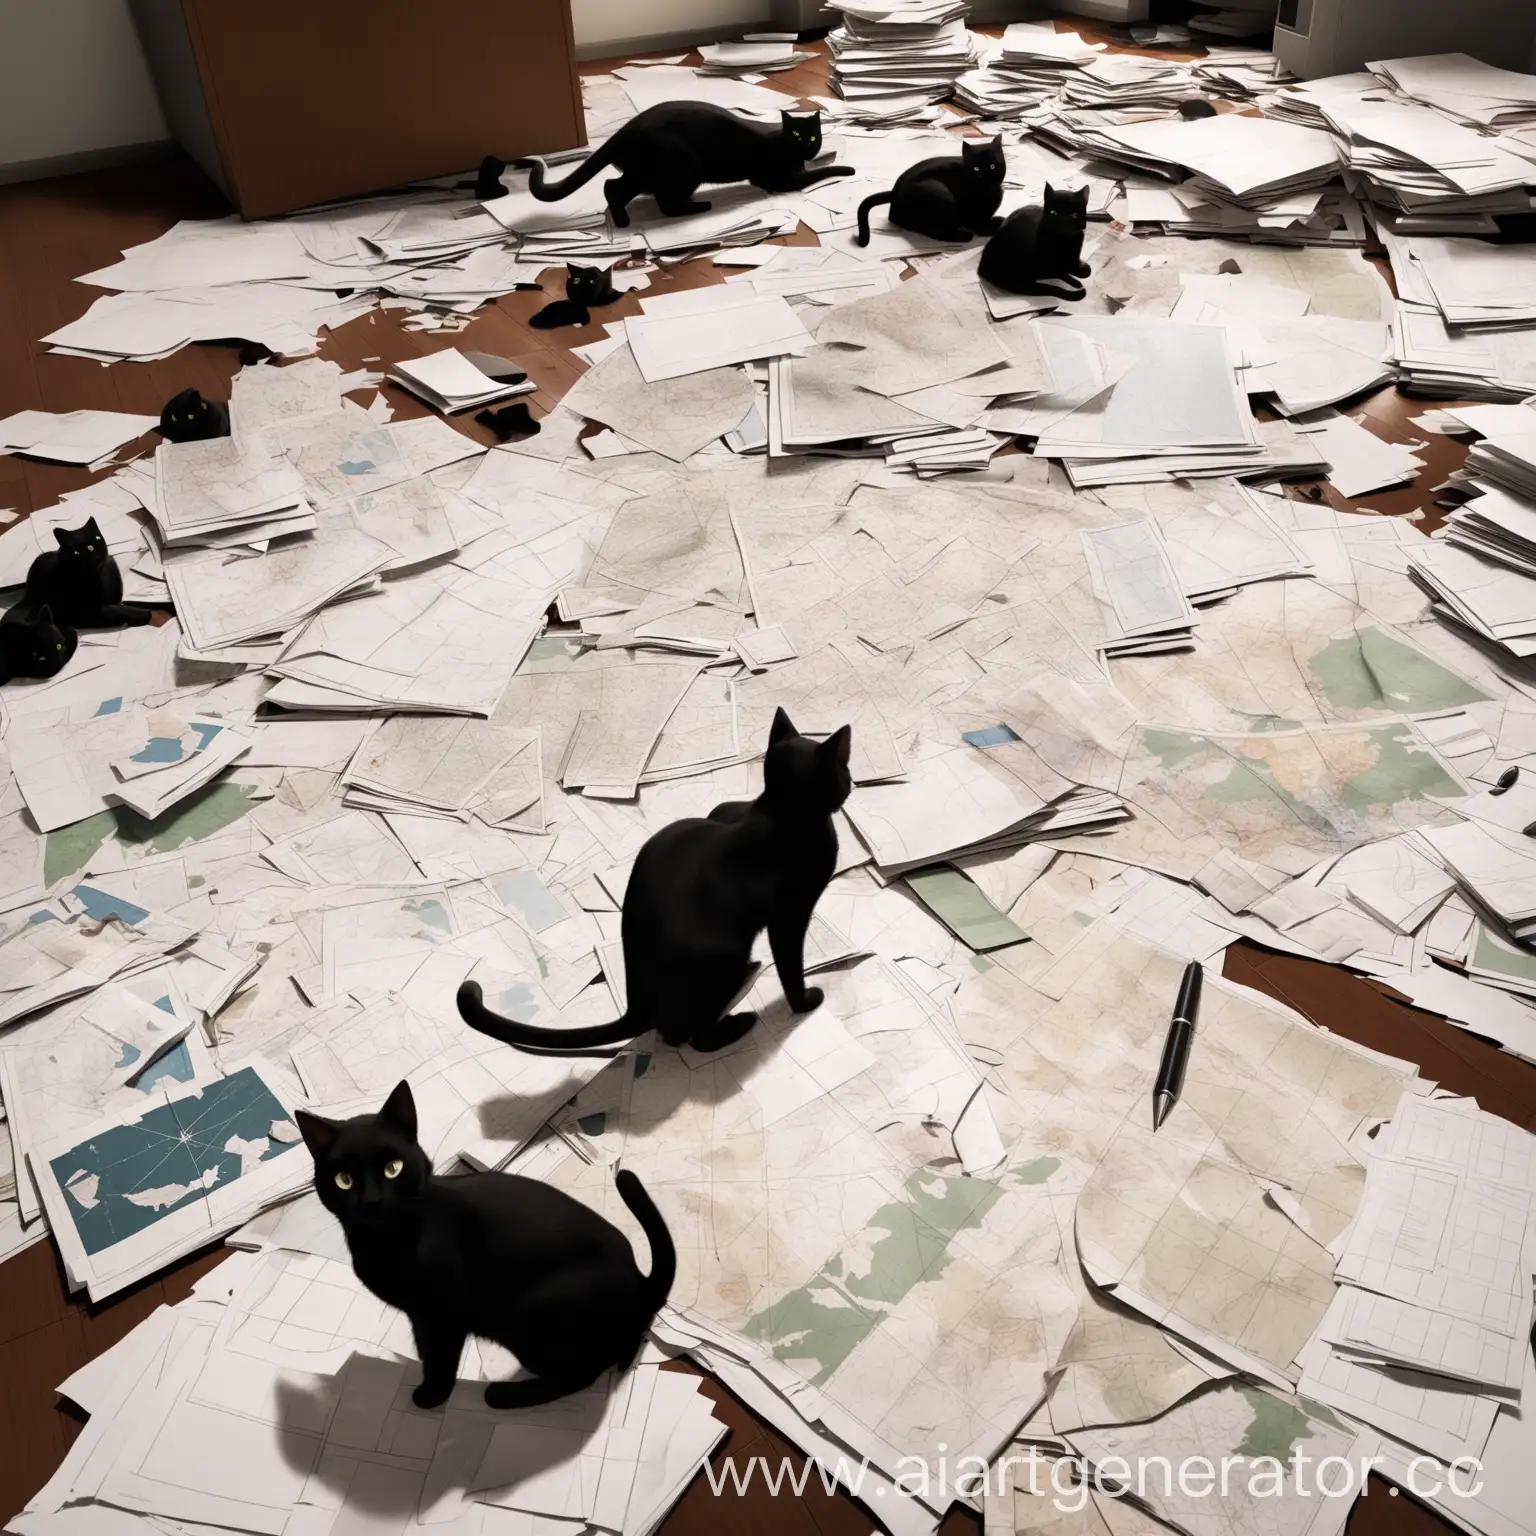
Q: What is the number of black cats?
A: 9